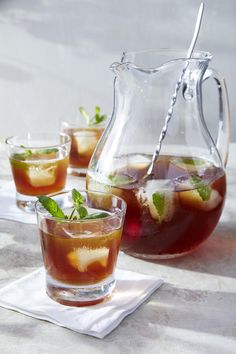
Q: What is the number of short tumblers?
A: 3